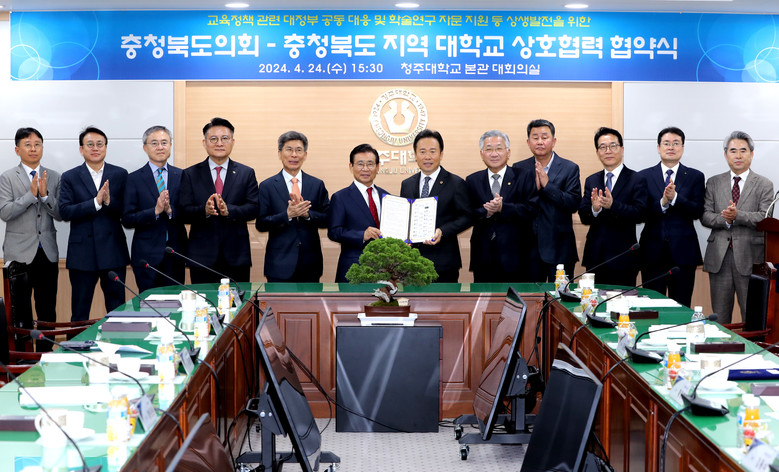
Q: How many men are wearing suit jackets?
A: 12